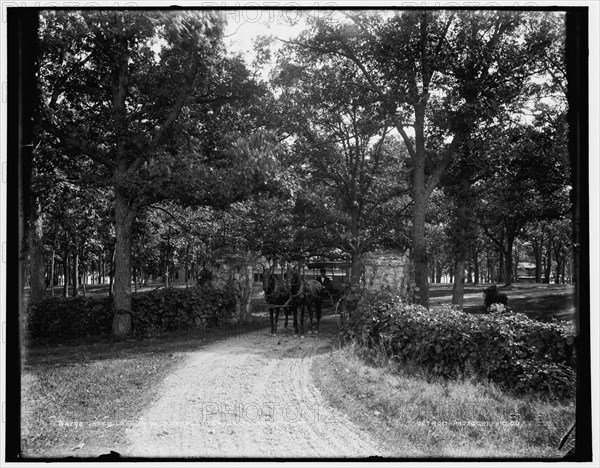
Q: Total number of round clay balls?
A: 0